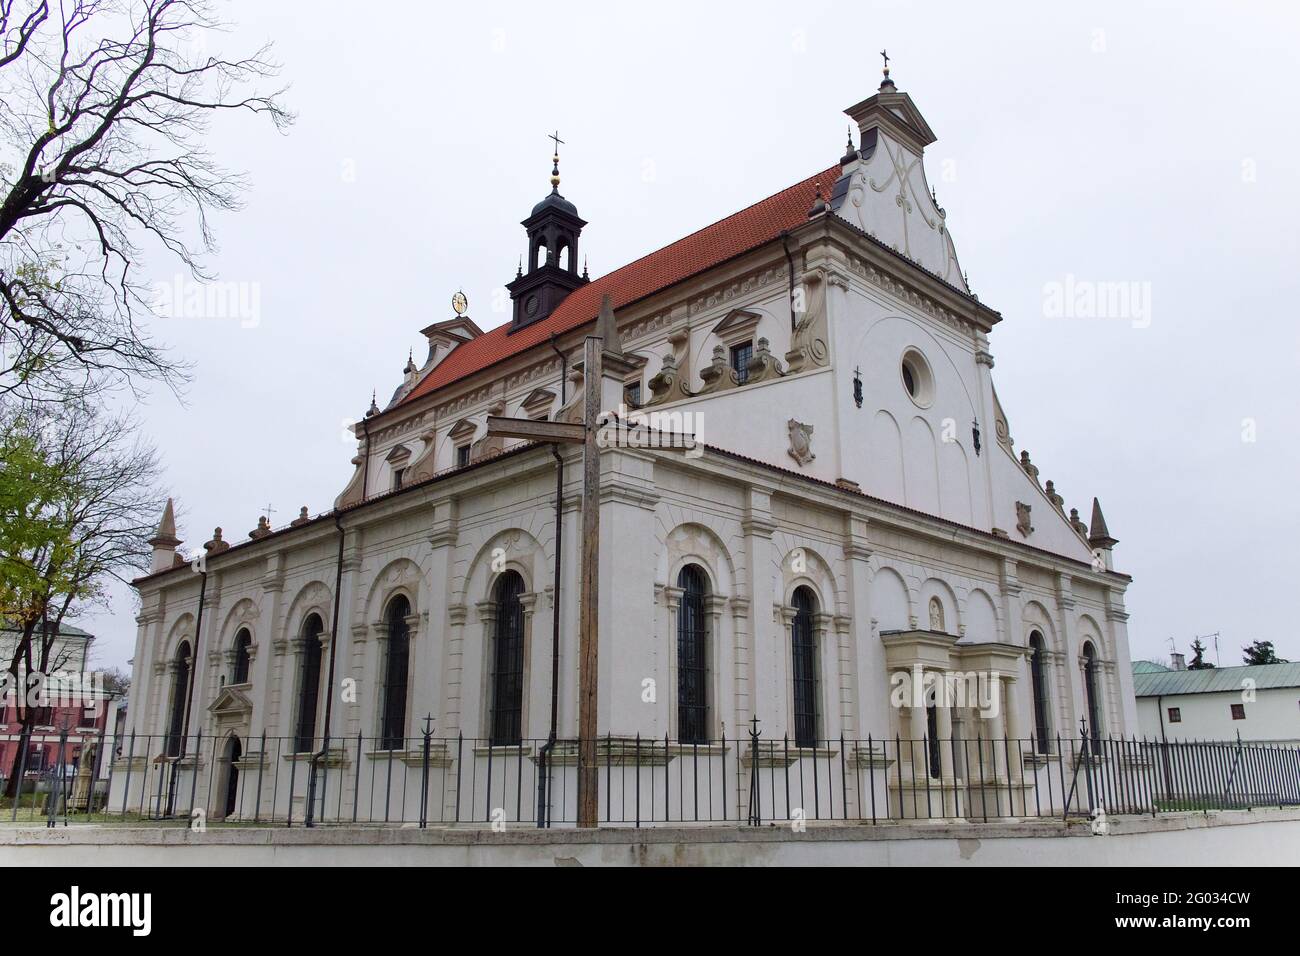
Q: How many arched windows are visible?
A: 9